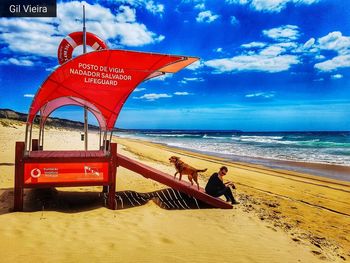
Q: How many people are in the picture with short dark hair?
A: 1